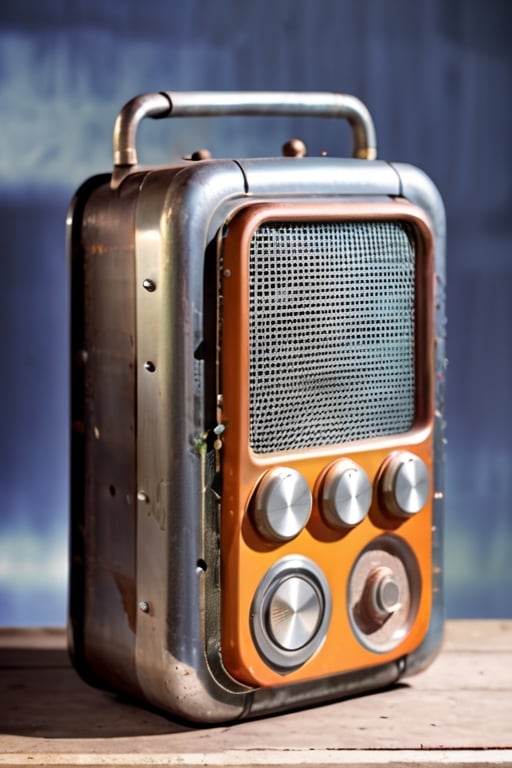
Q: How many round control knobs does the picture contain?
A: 5